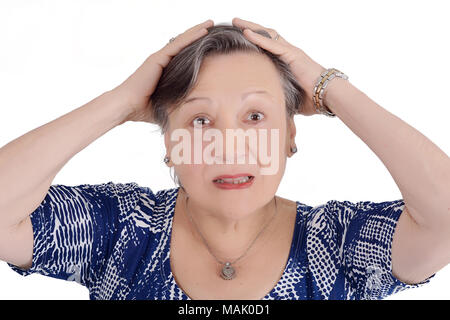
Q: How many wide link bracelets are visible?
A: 1